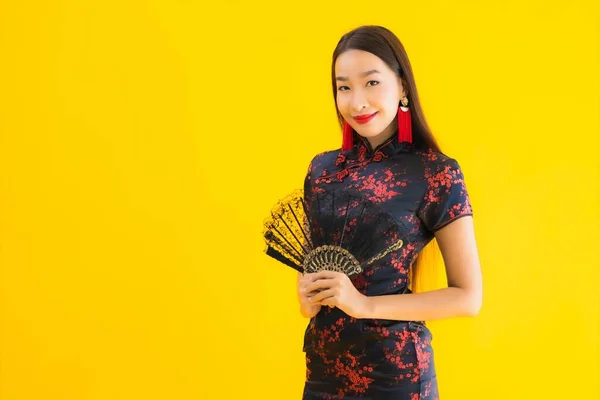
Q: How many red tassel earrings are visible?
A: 2